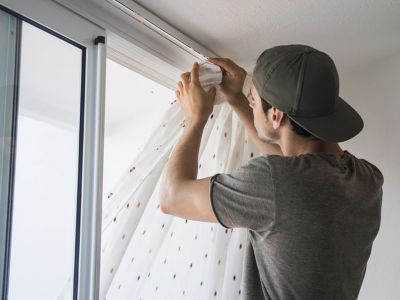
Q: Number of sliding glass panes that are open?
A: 1